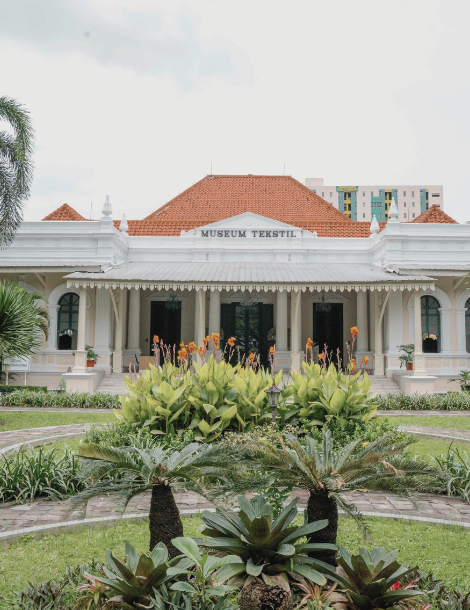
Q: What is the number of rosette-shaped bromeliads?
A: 3